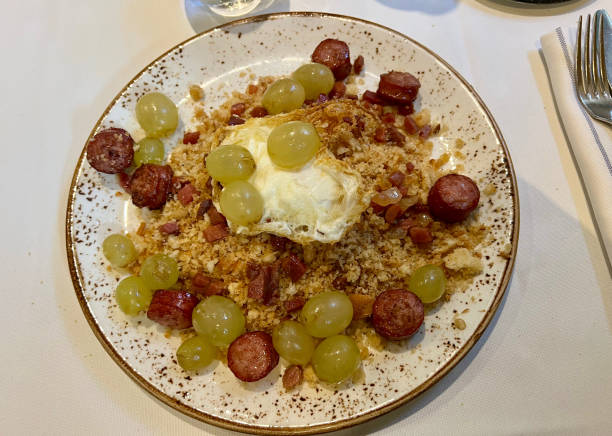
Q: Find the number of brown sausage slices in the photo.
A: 8